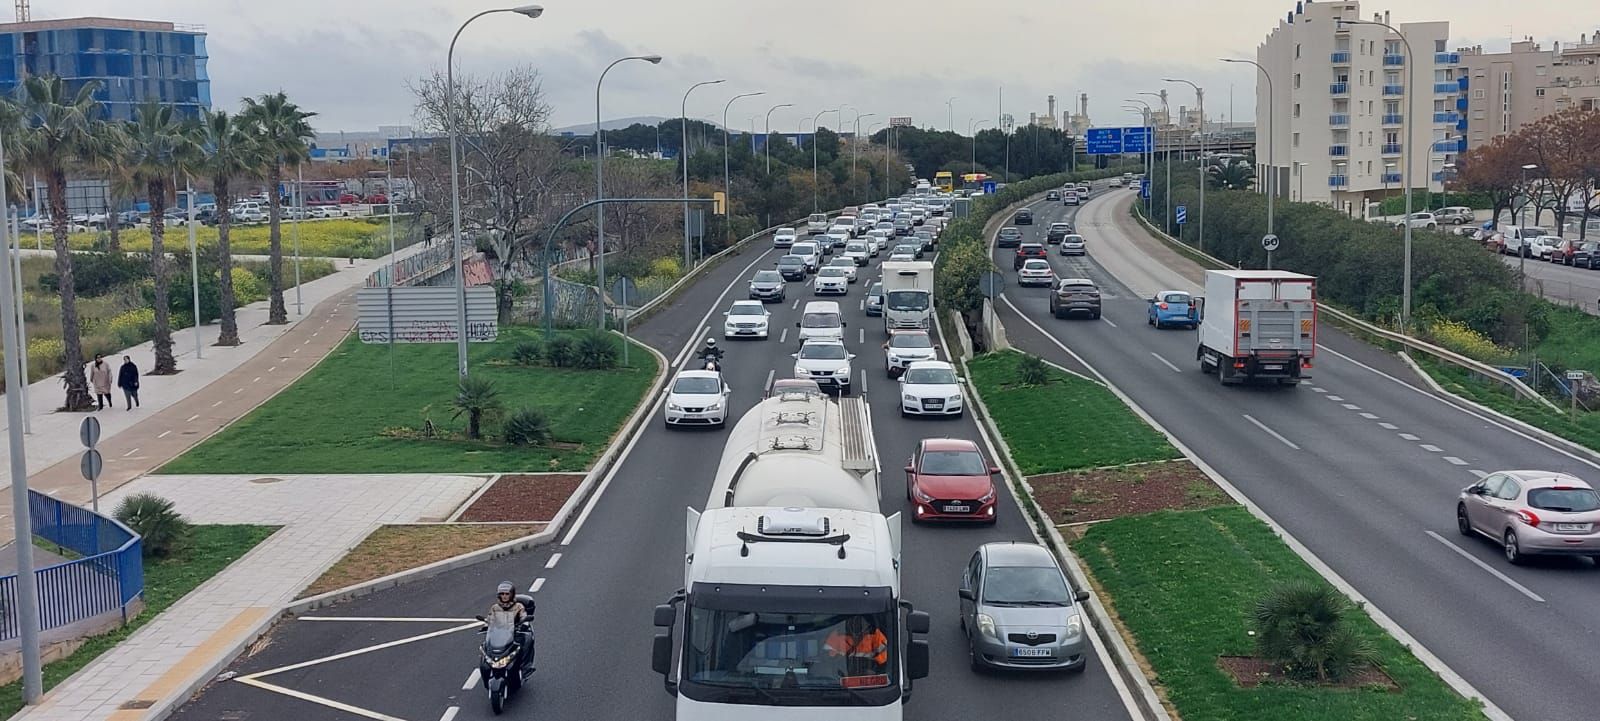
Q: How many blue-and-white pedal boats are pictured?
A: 0